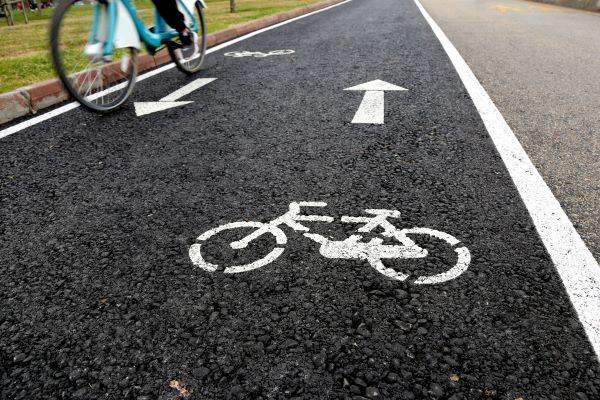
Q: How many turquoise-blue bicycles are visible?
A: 1